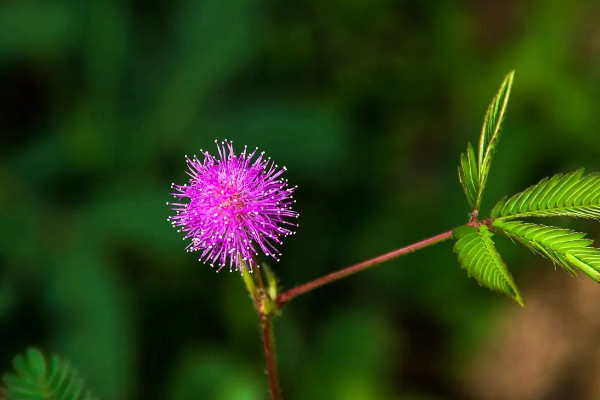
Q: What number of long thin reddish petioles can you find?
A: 1